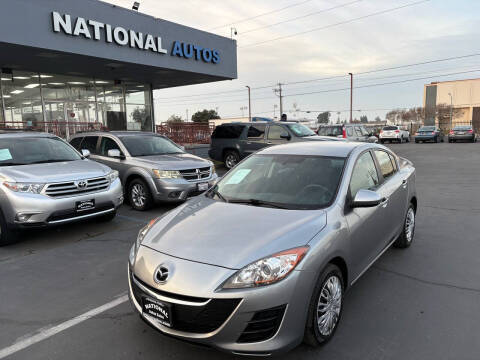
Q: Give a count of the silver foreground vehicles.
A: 3